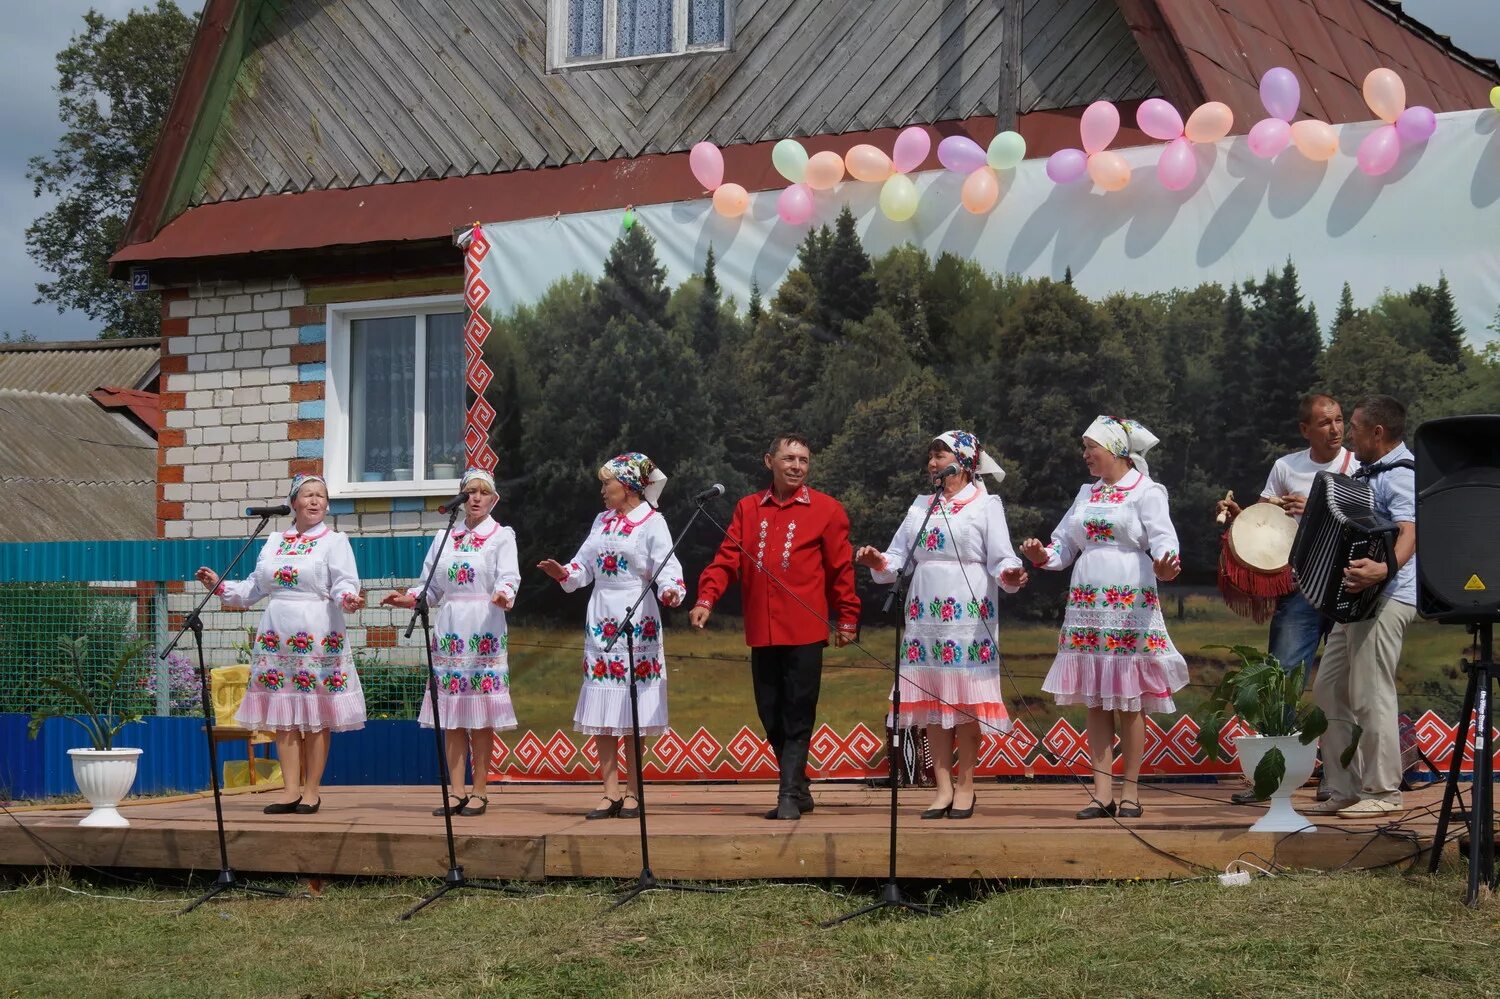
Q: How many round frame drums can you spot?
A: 1